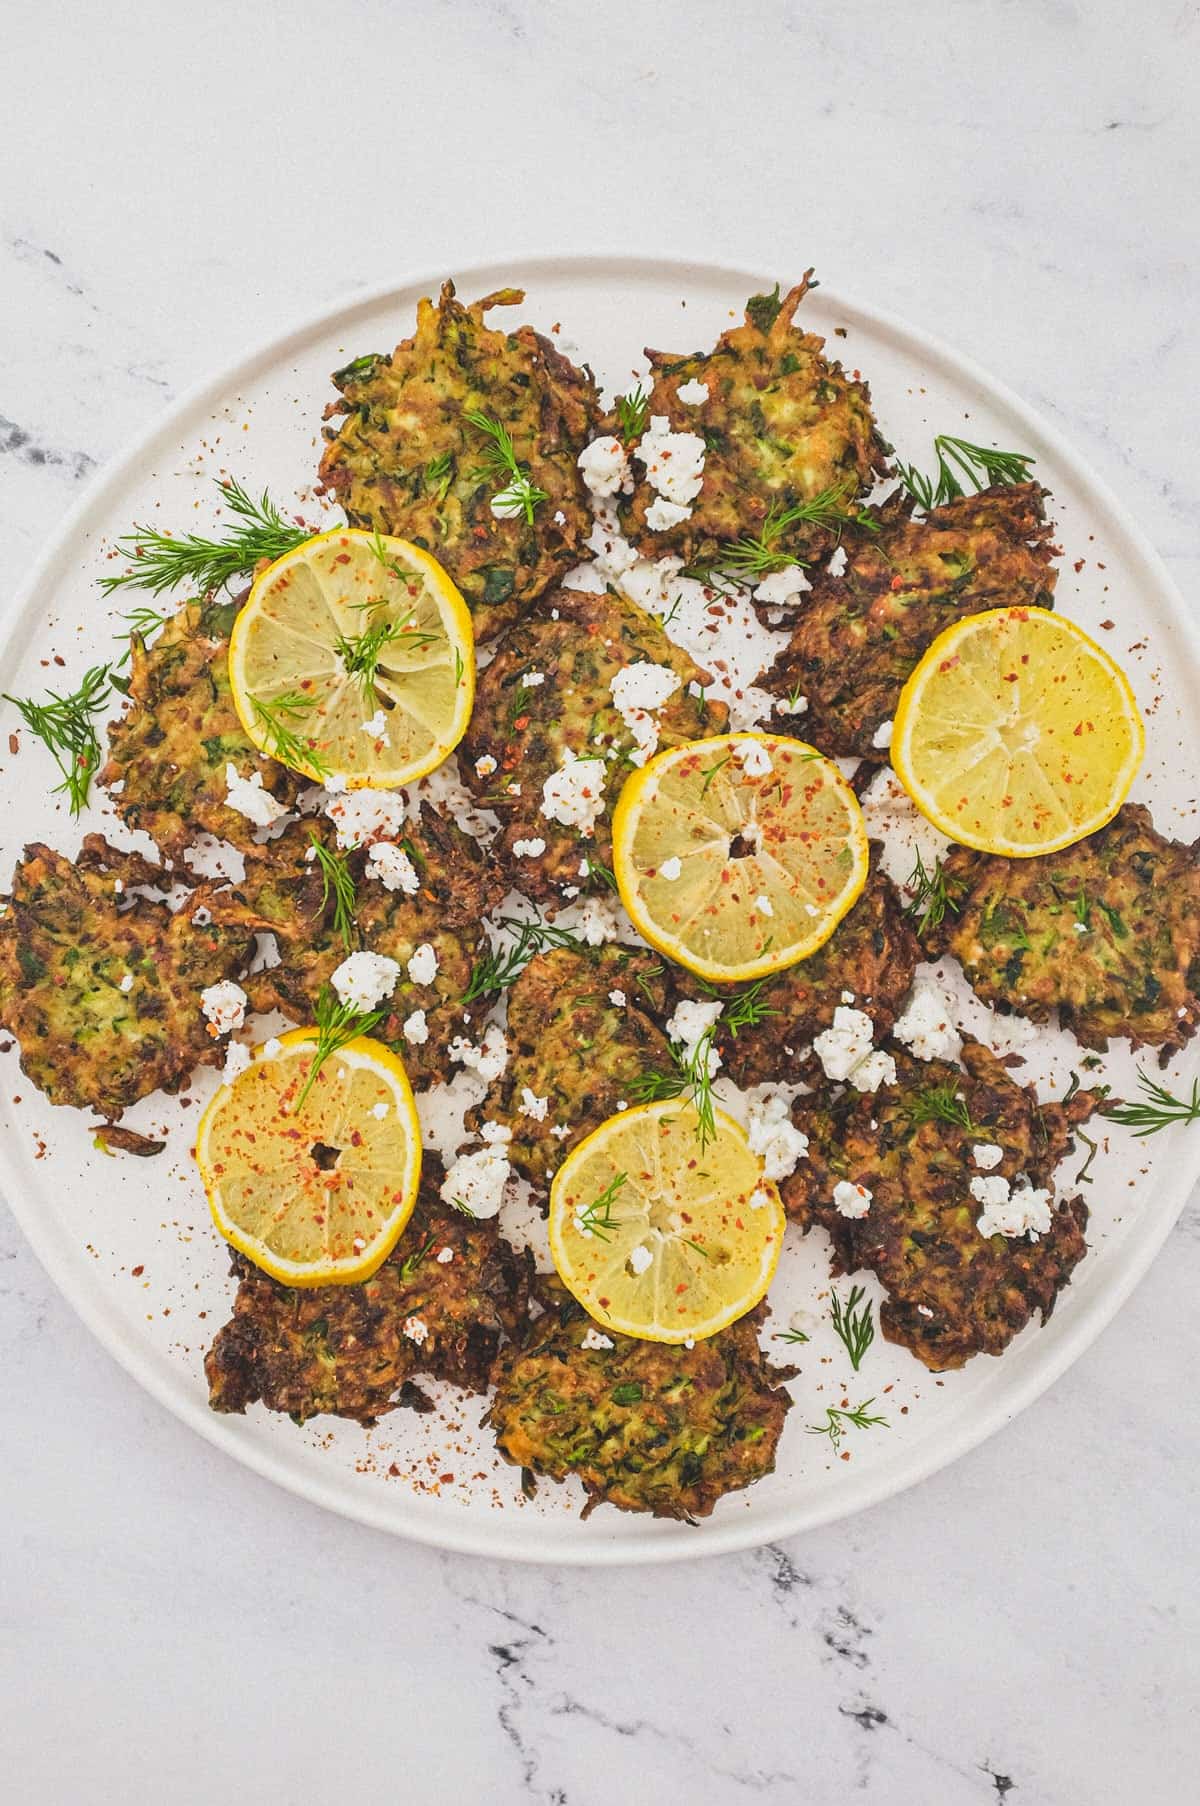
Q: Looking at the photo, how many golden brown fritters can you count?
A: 13